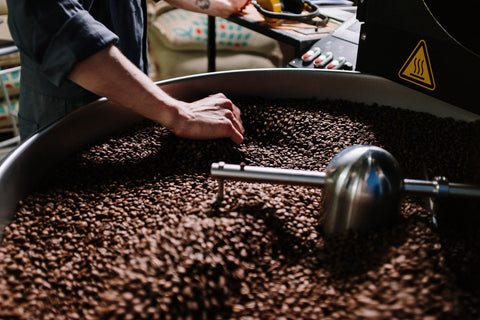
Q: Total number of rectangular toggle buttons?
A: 3